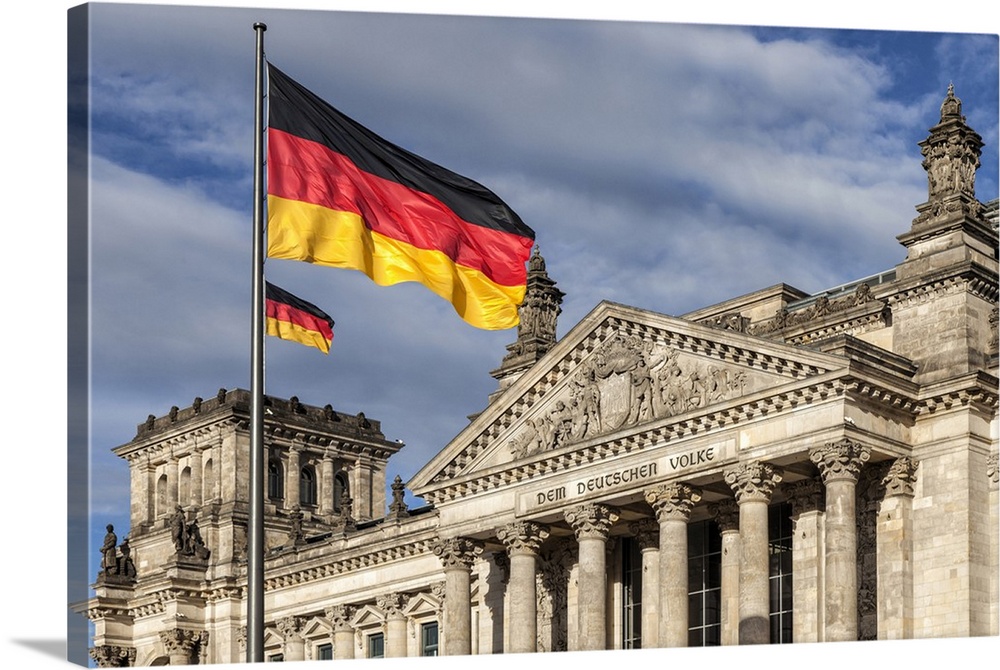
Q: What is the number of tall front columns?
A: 6